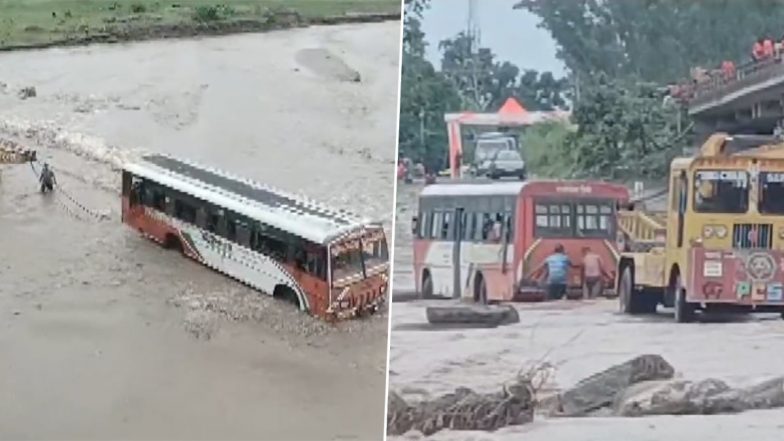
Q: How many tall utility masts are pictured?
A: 1